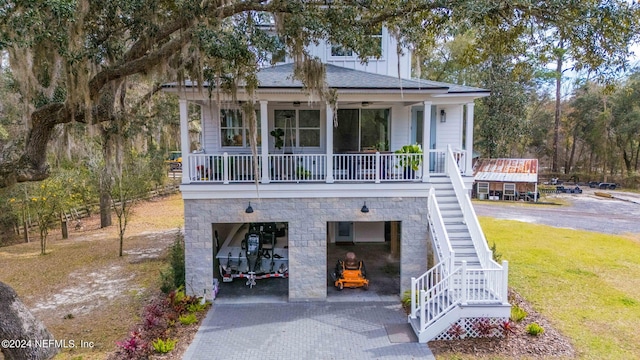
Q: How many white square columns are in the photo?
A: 5